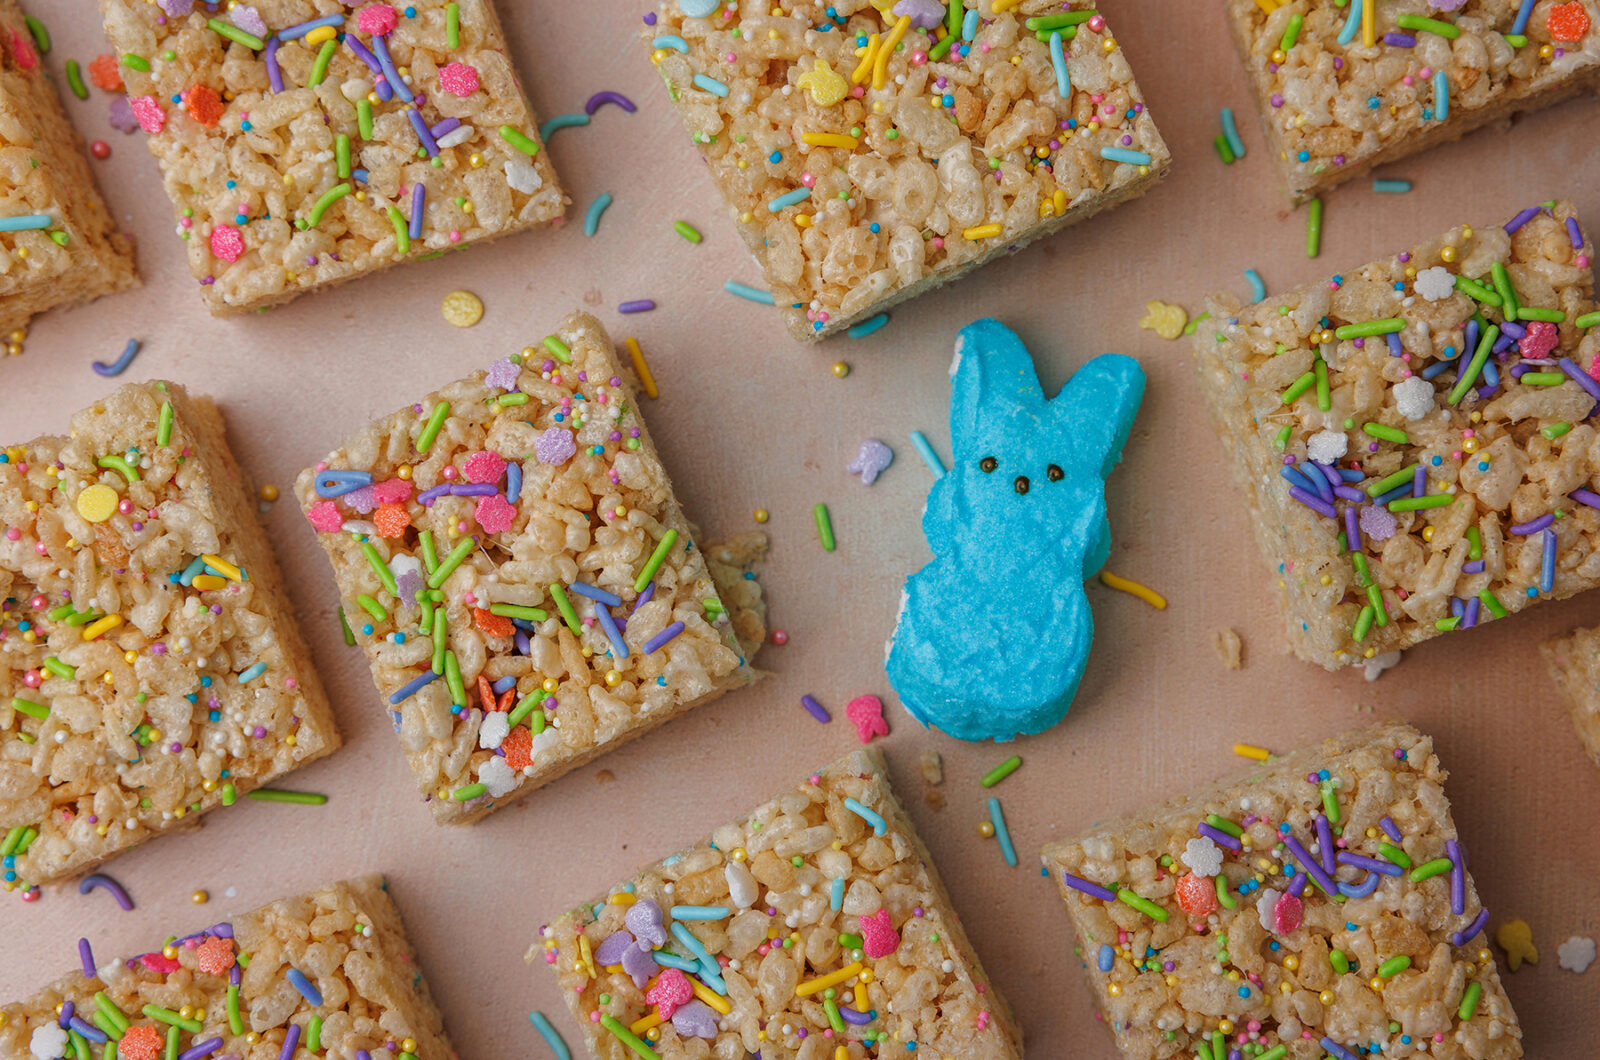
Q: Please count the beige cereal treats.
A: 11